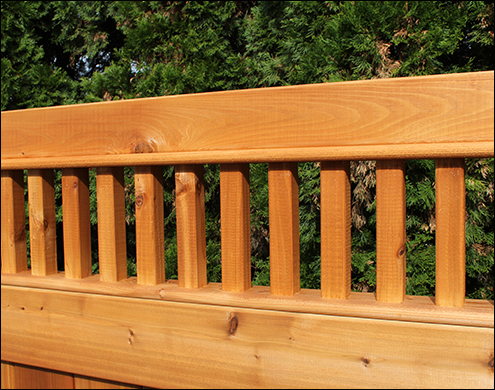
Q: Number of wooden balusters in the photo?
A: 11